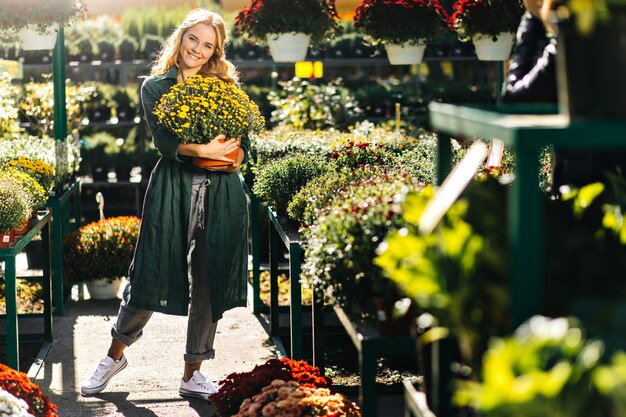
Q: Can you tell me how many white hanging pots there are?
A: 4